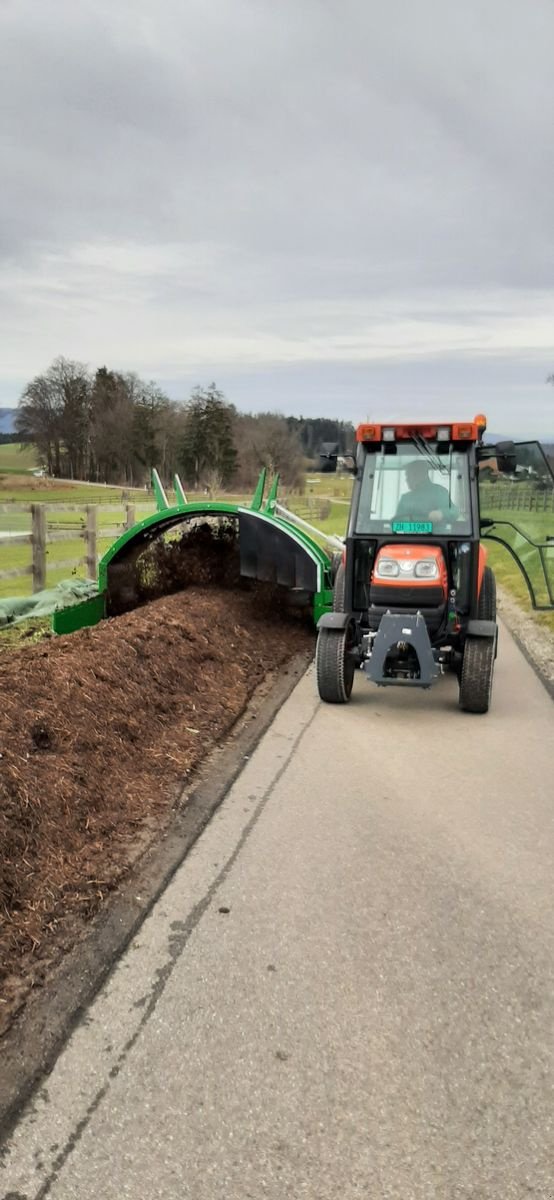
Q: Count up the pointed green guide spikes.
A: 4